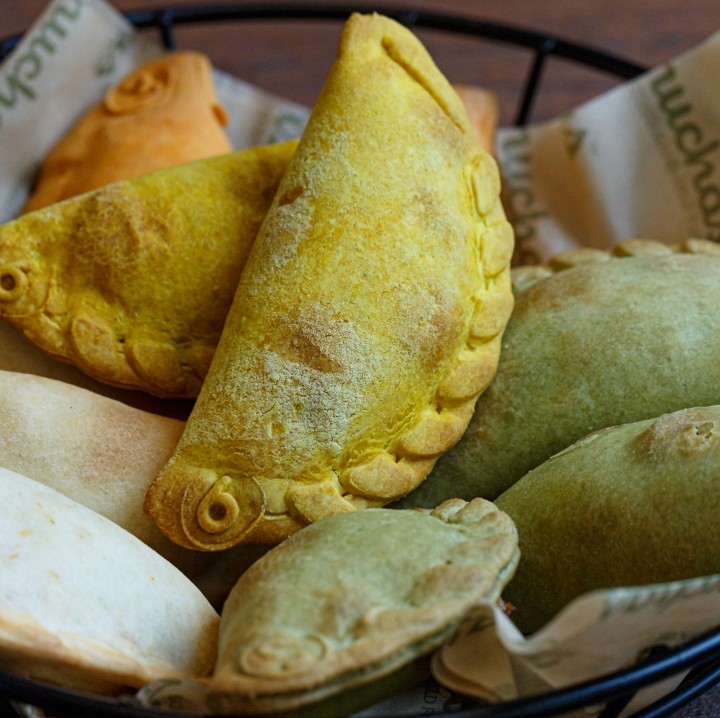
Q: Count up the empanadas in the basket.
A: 9